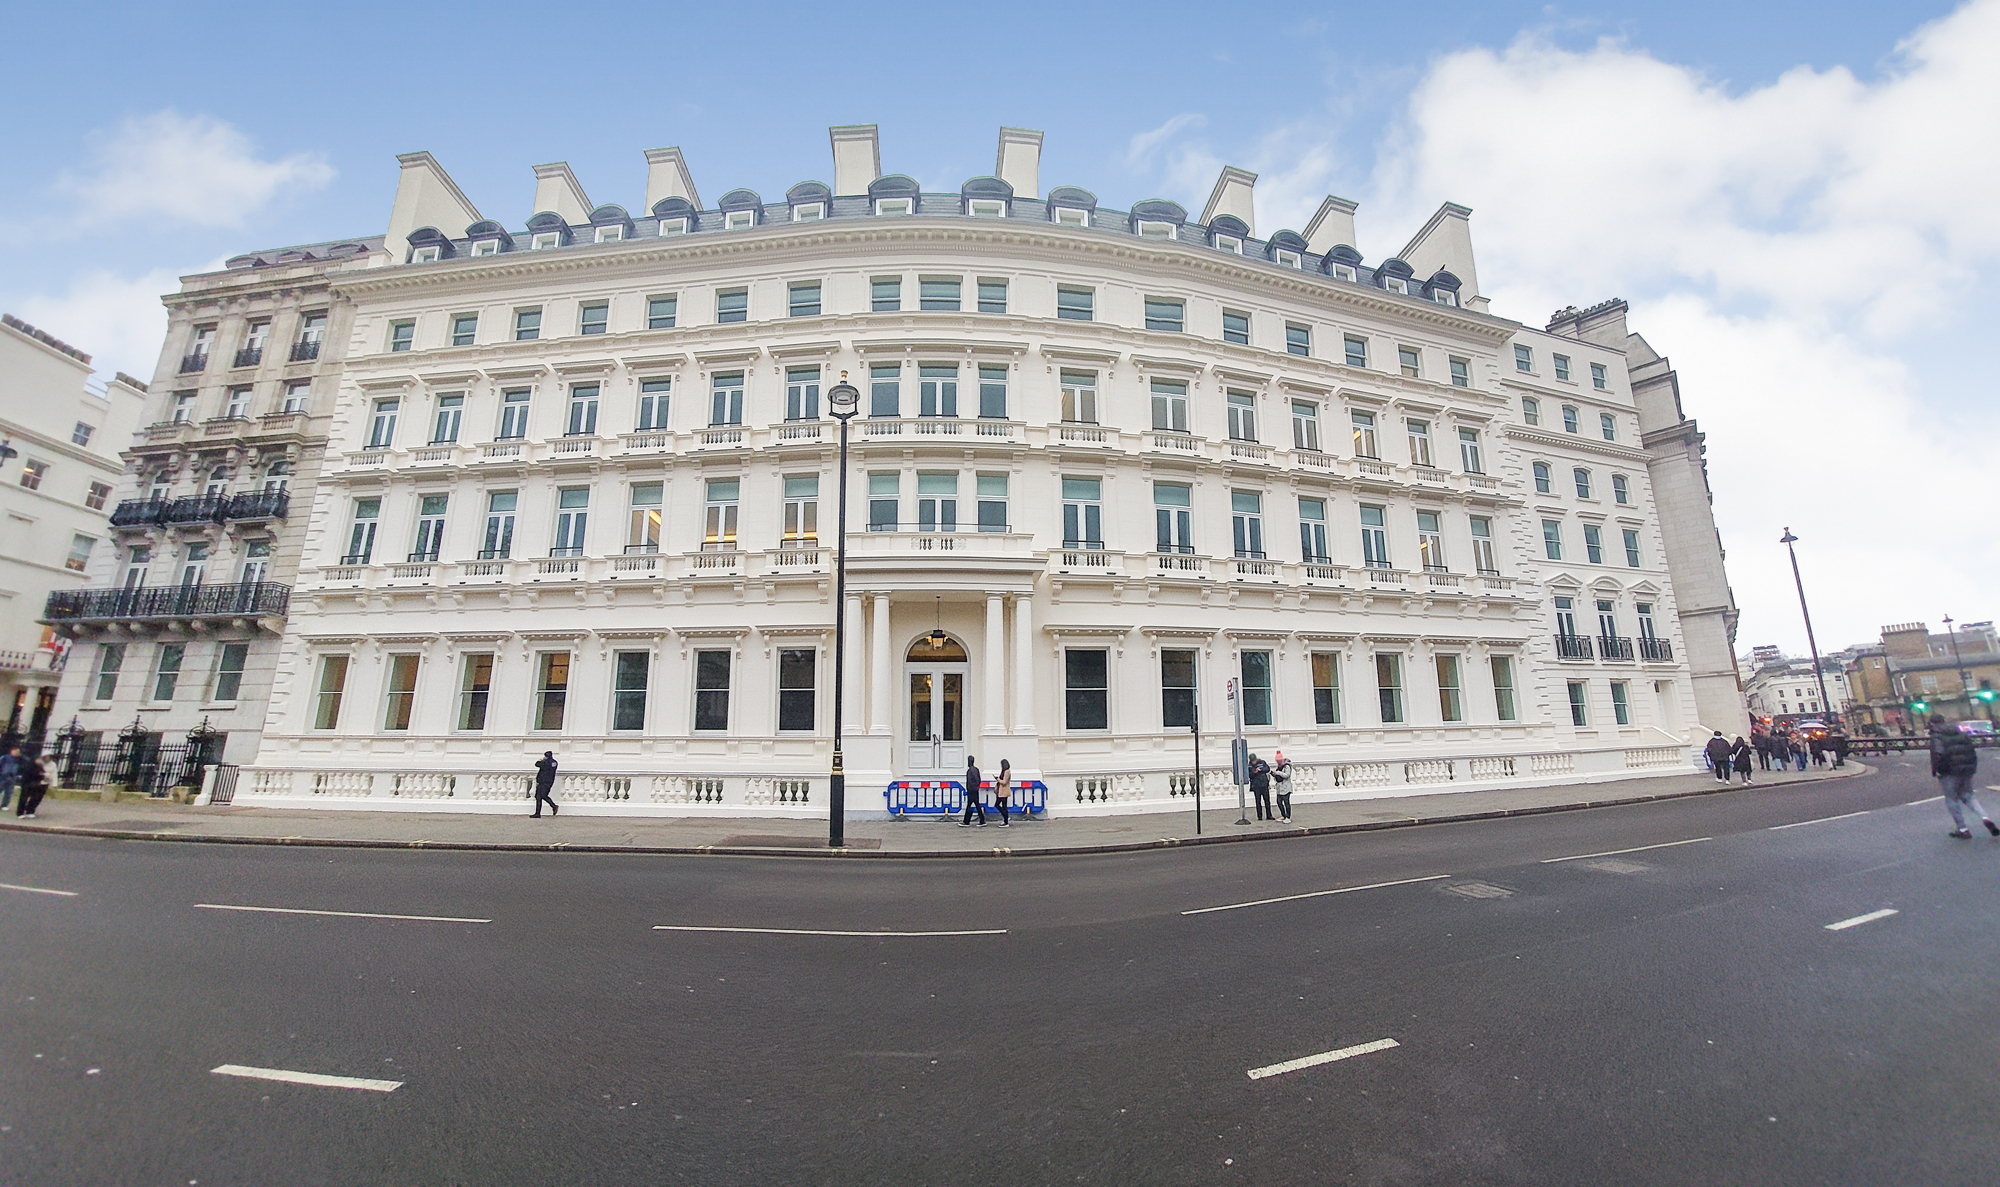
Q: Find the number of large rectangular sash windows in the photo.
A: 14